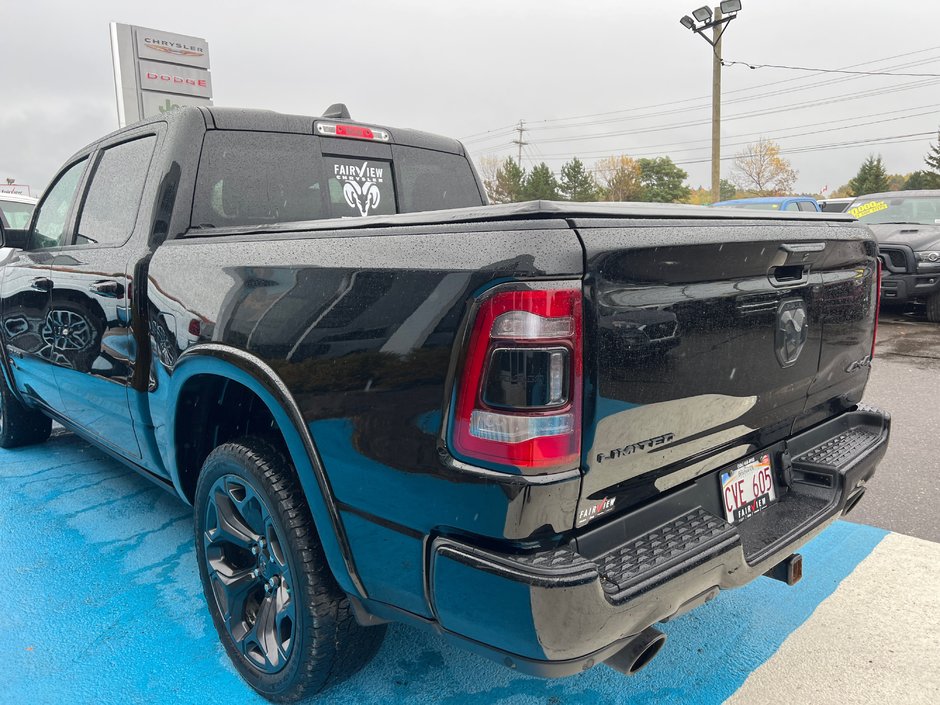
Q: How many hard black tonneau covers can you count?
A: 1